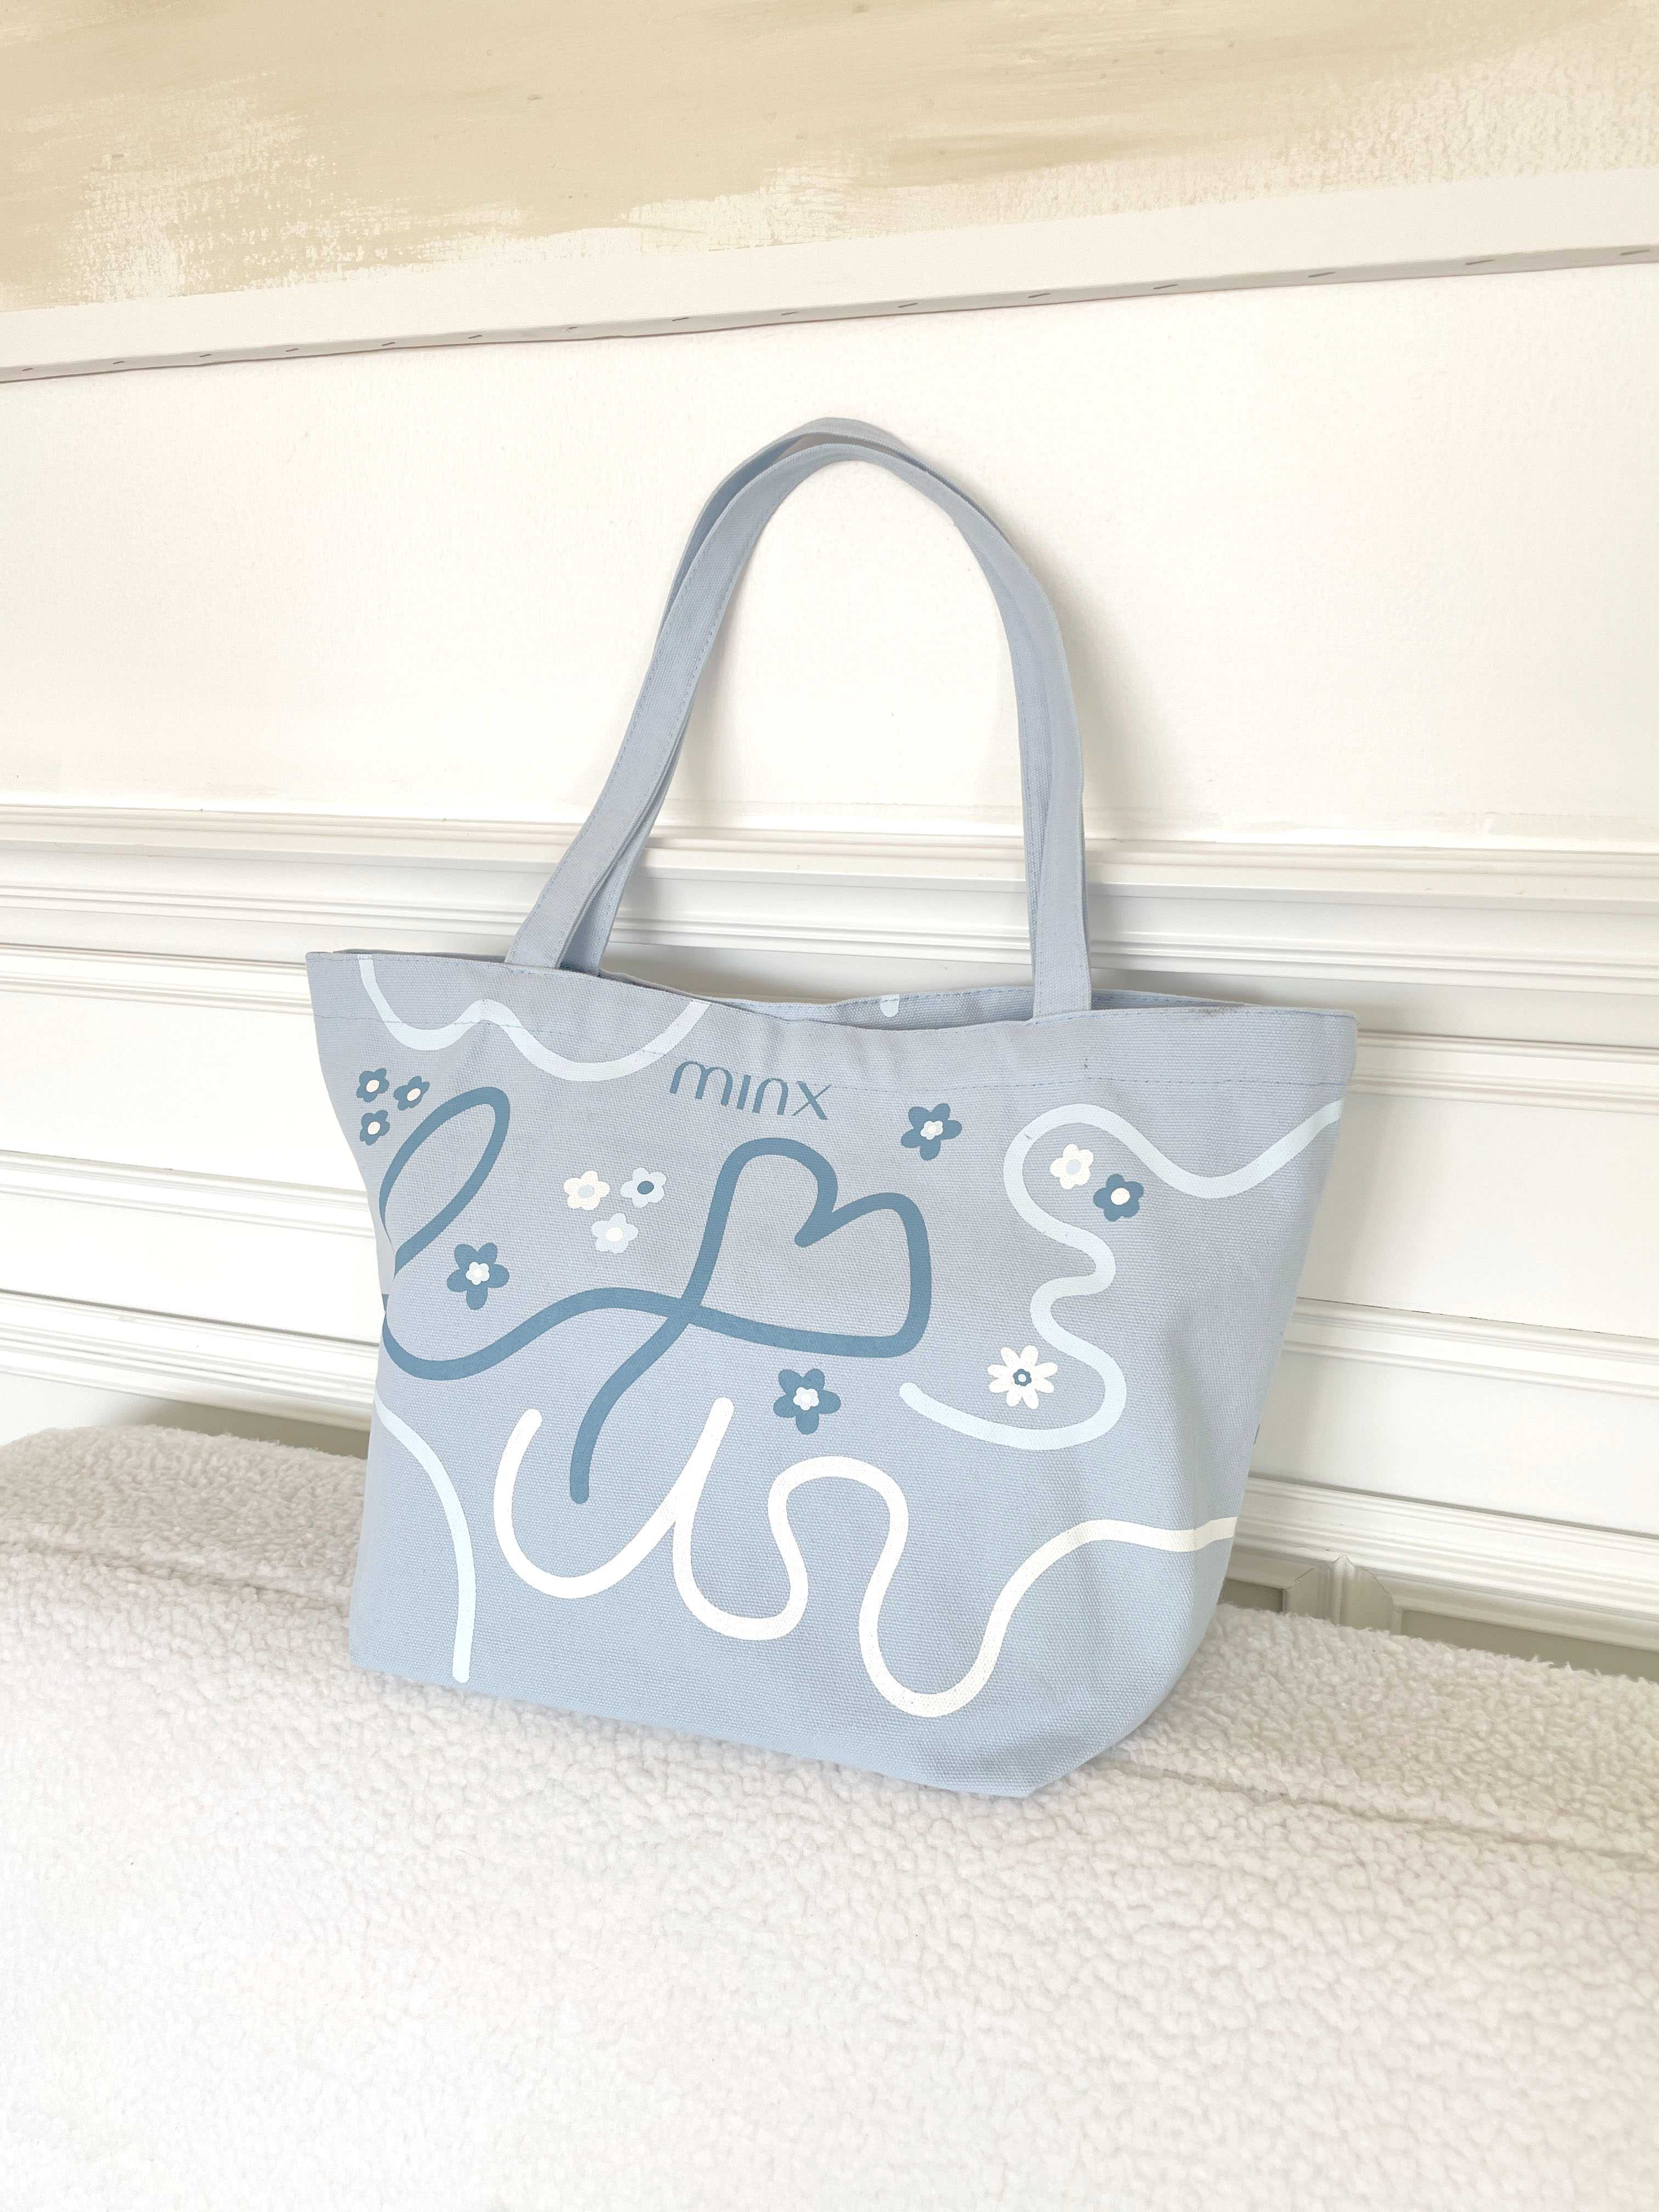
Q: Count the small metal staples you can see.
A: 15